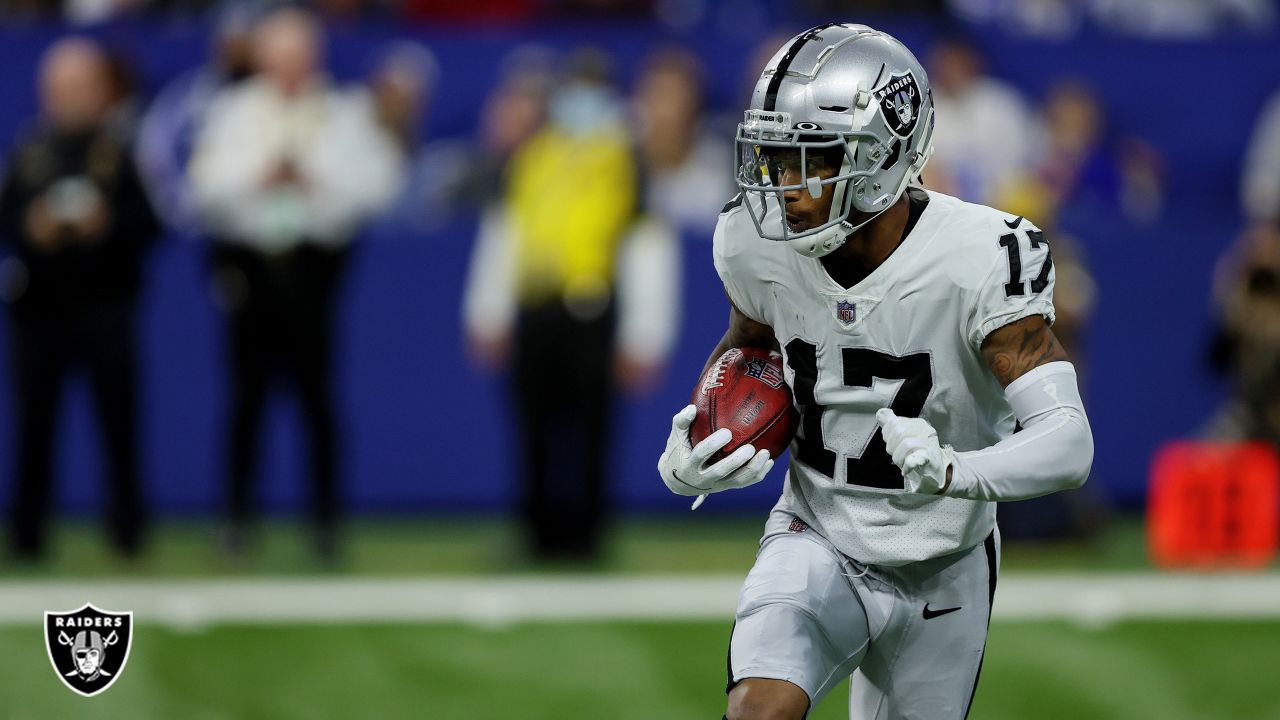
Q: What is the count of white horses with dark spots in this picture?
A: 0